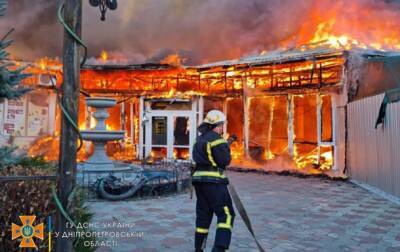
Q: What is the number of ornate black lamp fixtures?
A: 1